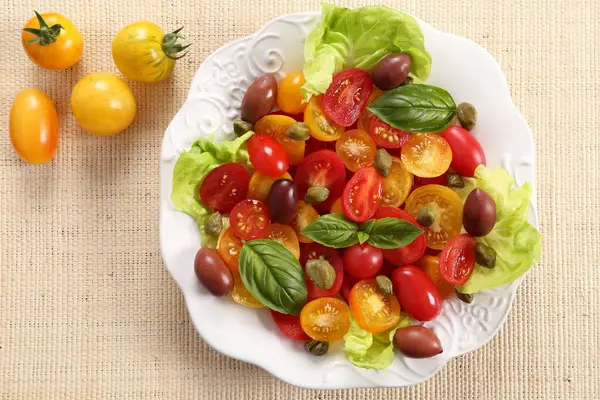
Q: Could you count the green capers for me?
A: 14